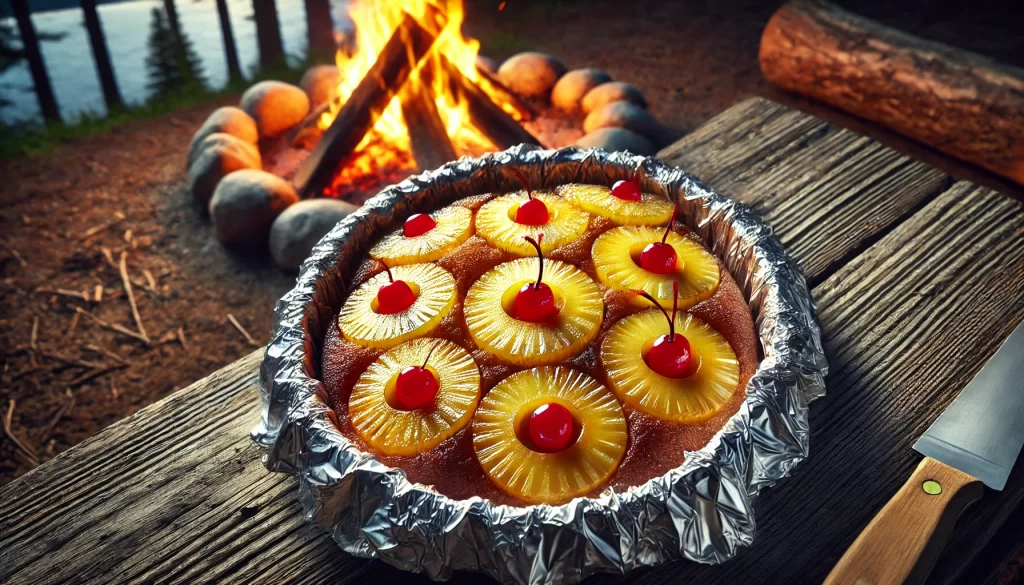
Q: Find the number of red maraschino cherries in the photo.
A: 9